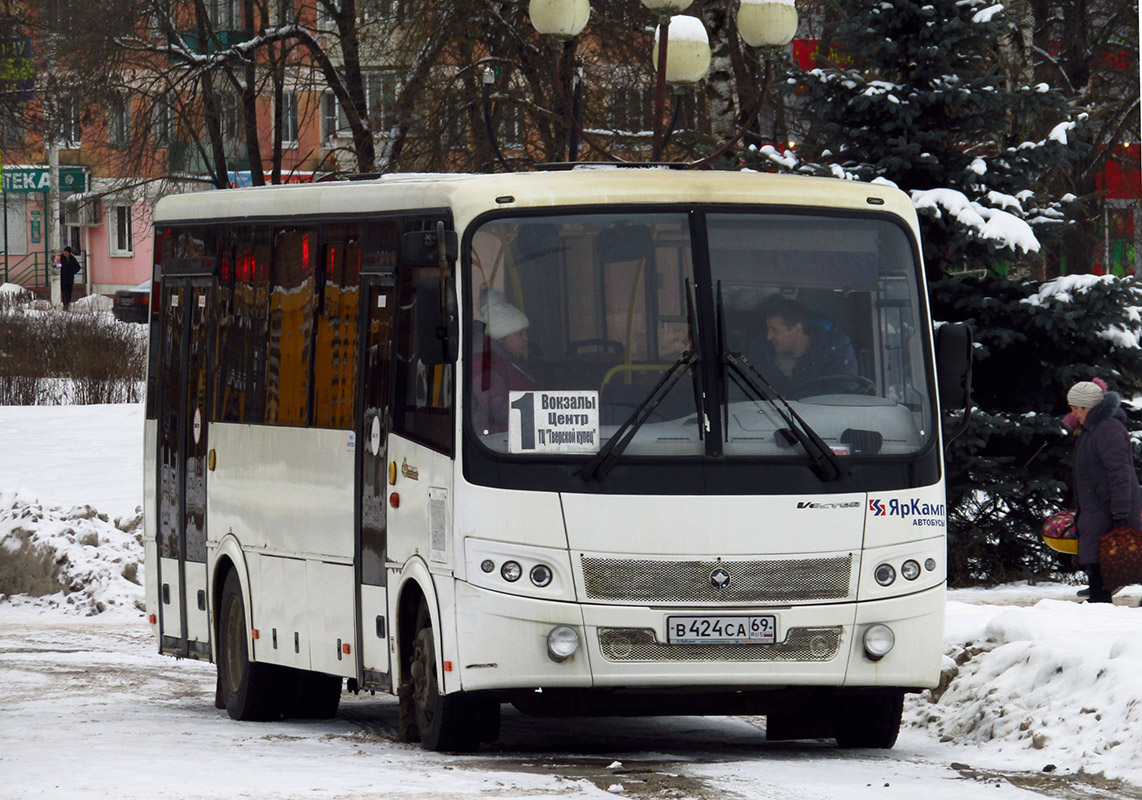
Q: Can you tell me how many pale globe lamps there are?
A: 4